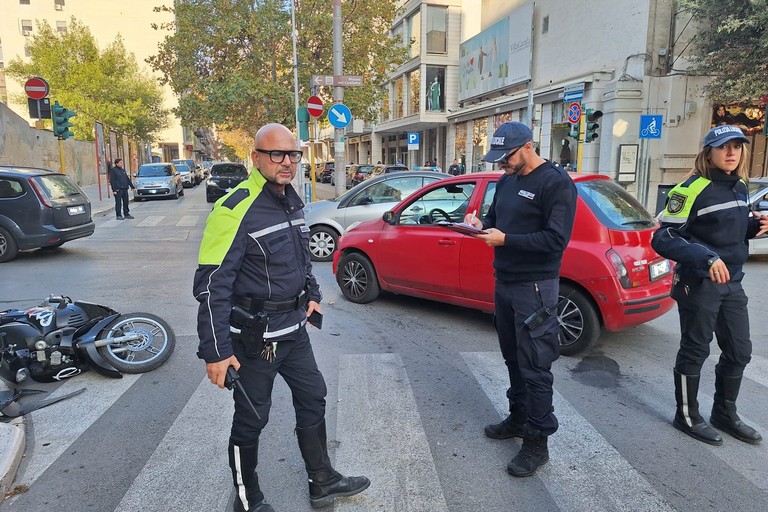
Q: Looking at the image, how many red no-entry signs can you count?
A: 2